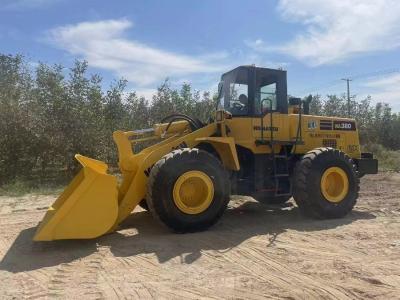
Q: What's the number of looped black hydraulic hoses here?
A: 2